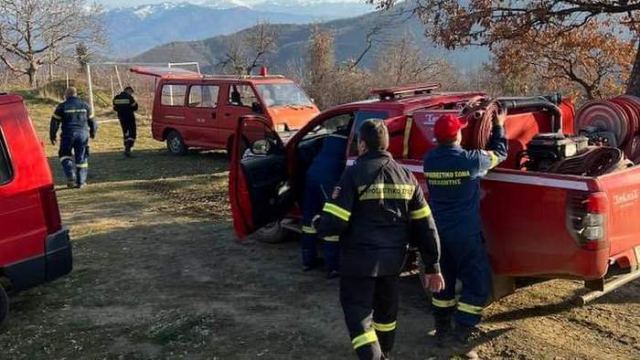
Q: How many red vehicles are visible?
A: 3